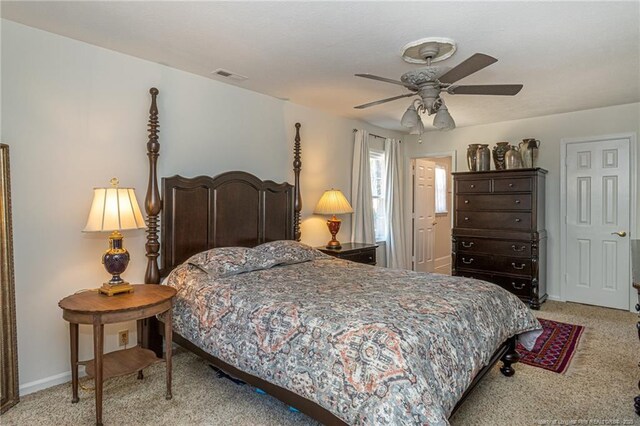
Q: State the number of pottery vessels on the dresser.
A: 5